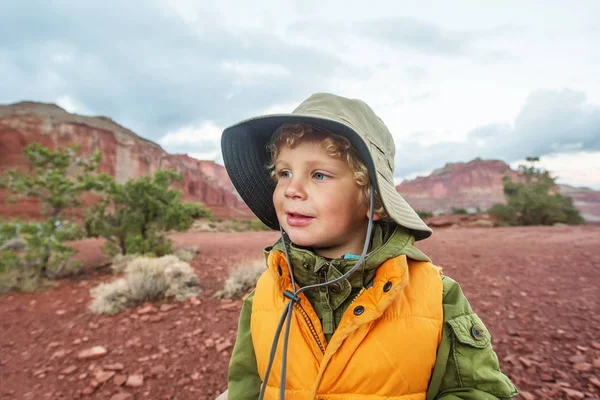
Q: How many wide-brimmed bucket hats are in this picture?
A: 1